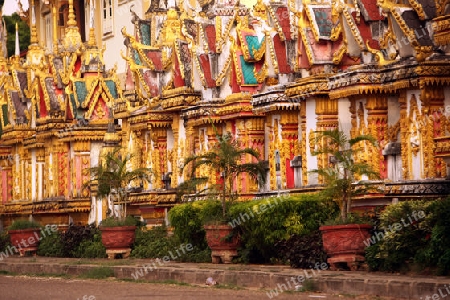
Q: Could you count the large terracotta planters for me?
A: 4